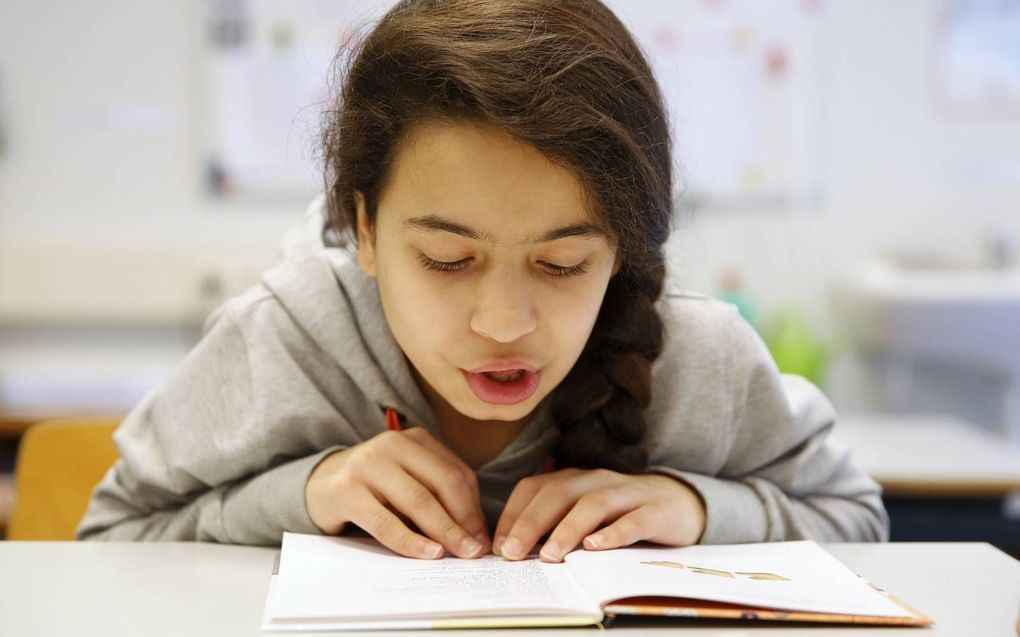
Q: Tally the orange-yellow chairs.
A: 1